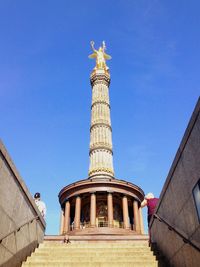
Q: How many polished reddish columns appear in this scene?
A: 8